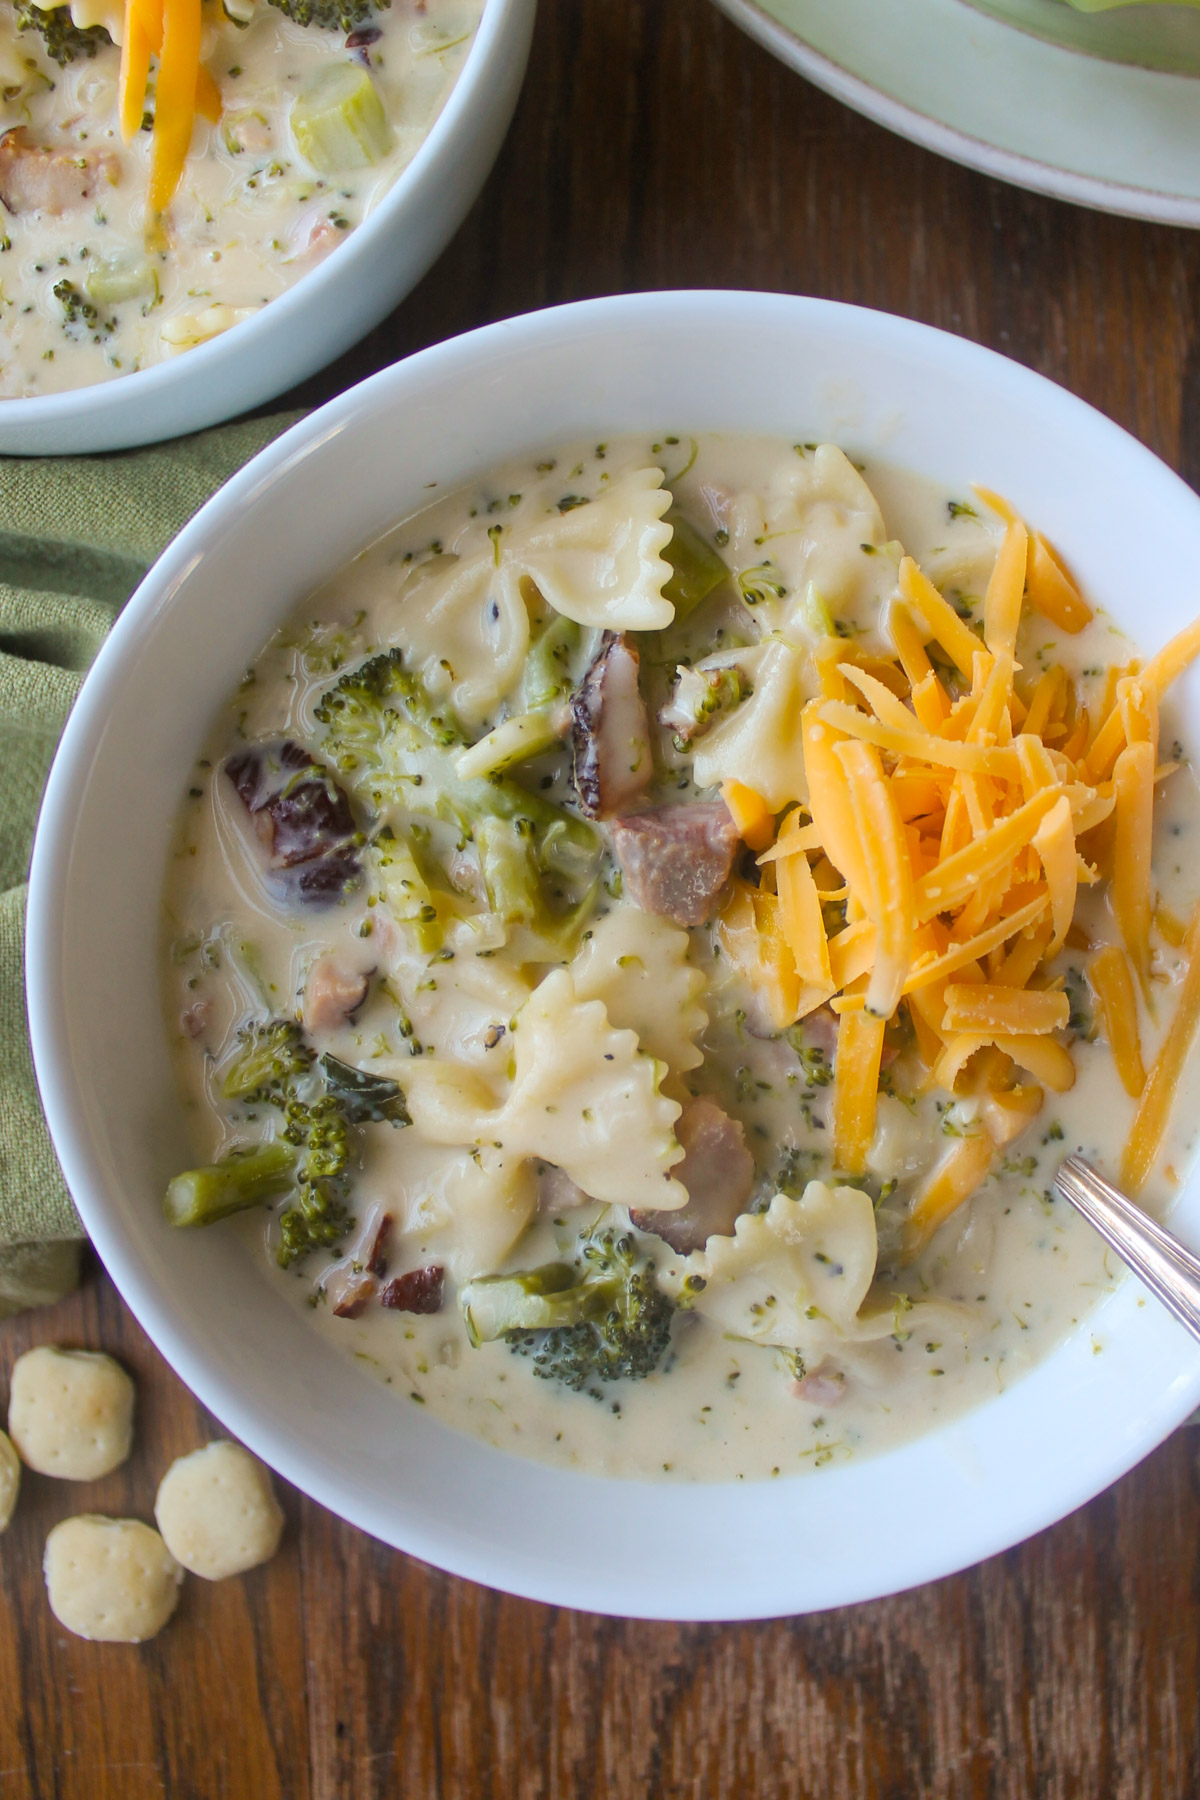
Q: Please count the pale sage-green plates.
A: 1